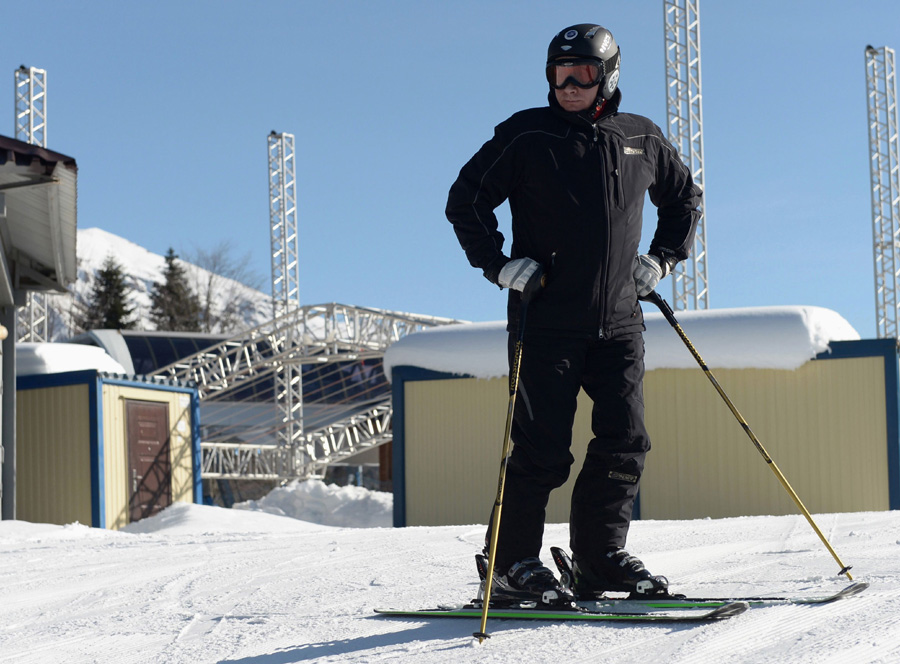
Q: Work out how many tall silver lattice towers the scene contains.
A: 4